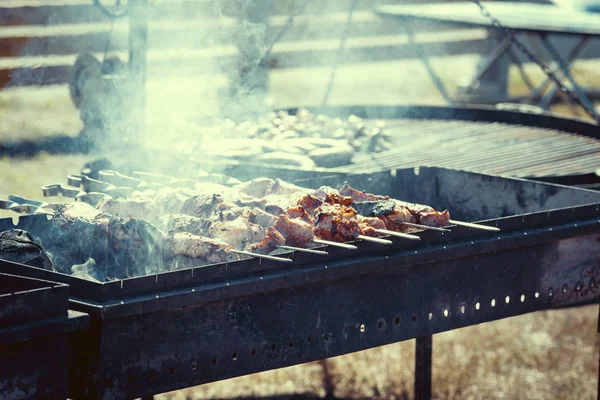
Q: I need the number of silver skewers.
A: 7